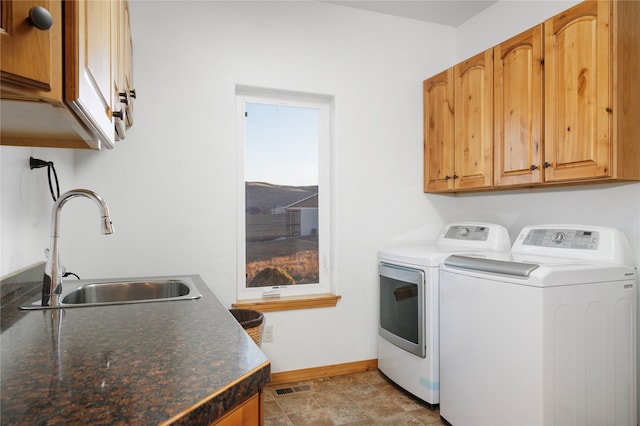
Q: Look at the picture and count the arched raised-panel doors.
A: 4